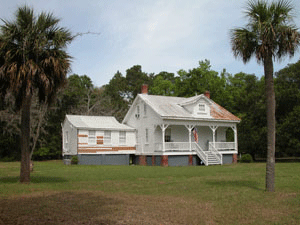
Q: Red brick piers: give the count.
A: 5